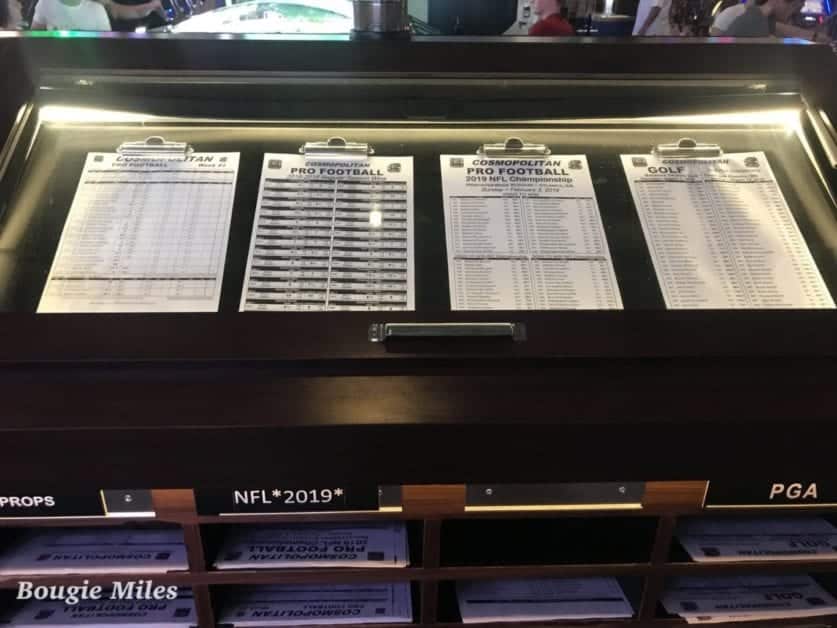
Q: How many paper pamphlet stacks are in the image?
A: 7